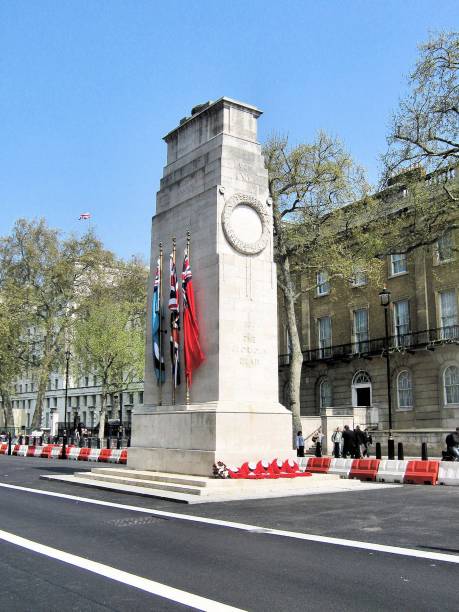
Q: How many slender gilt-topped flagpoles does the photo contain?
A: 3